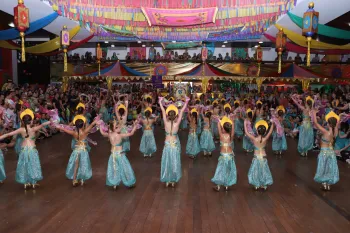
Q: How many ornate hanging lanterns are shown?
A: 8